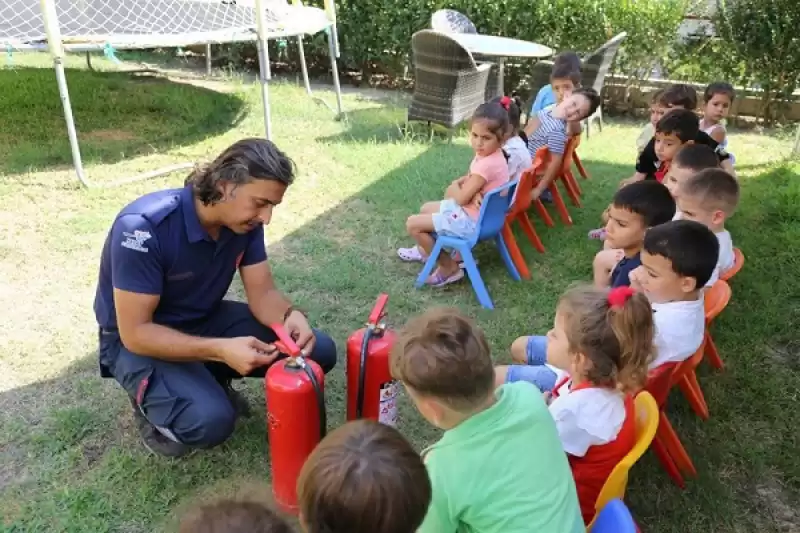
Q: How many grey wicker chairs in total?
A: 3